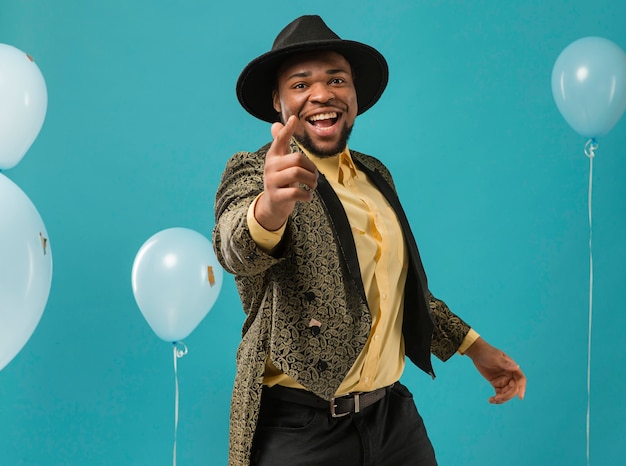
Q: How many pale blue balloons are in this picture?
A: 4